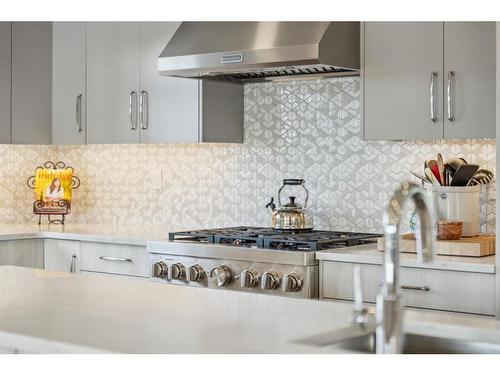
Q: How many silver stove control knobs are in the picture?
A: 7